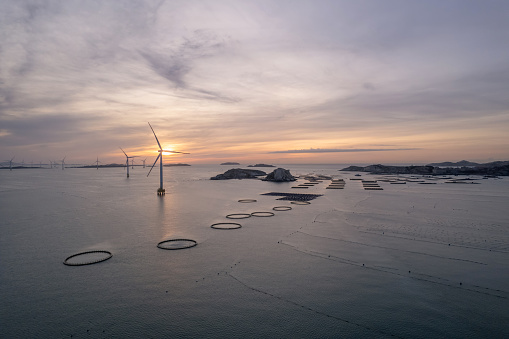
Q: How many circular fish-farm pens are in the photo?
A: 8